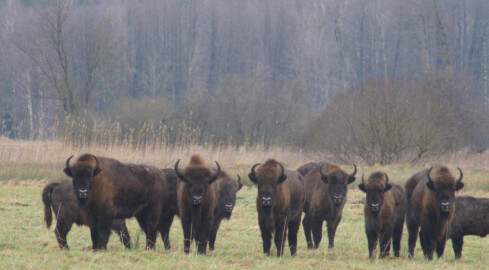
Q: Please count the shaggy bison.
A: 9